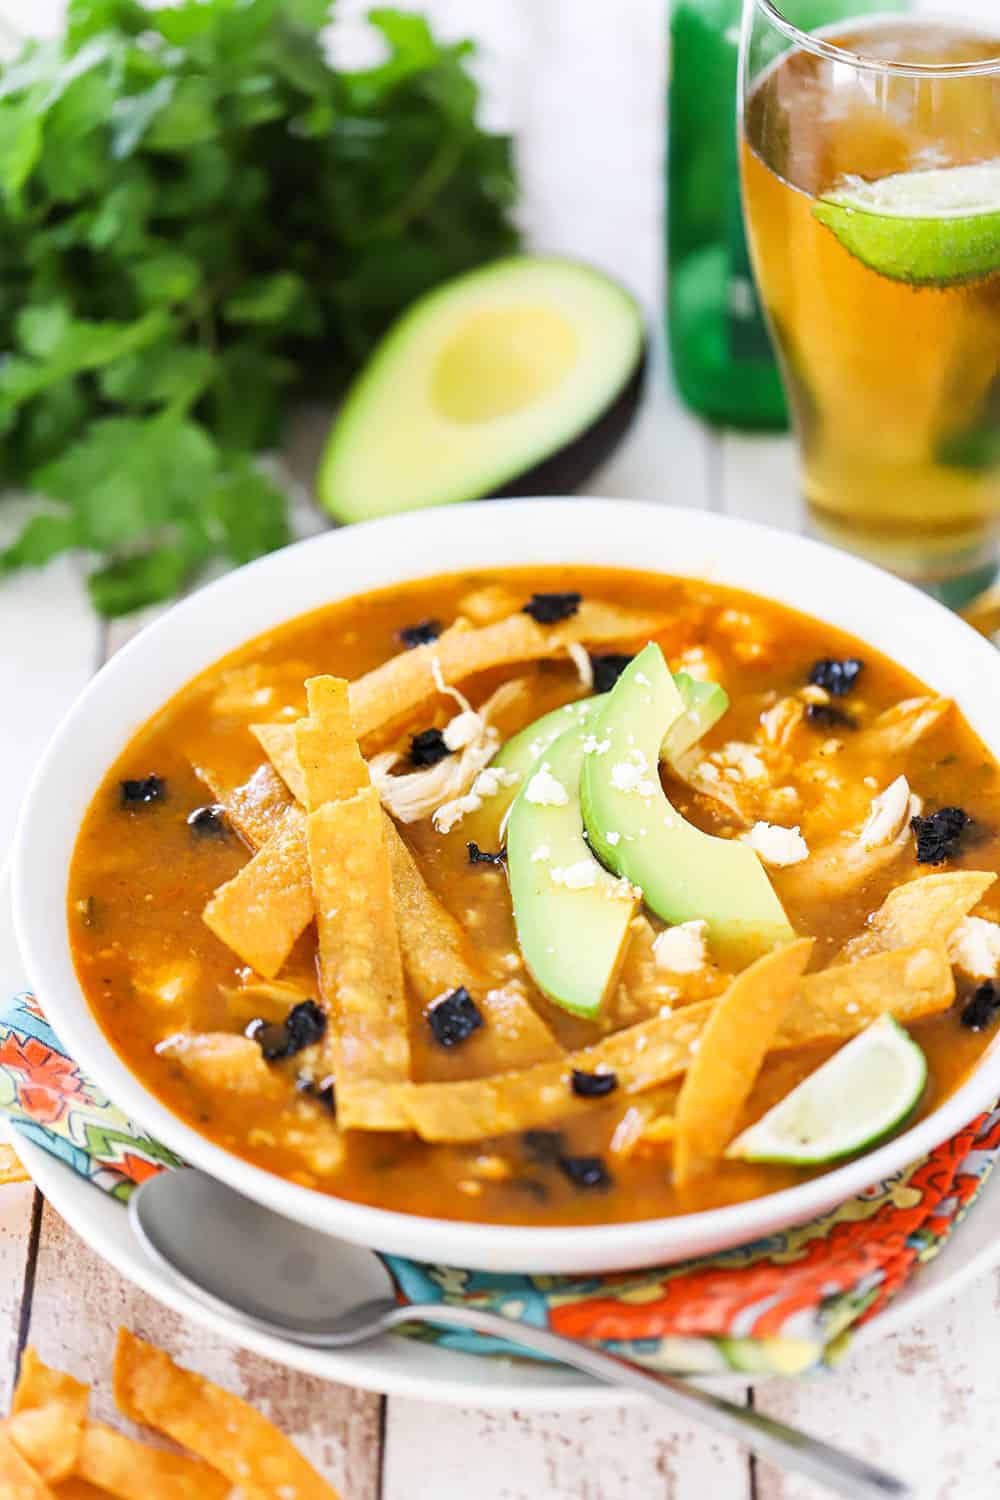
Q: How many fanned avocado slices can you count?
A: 3